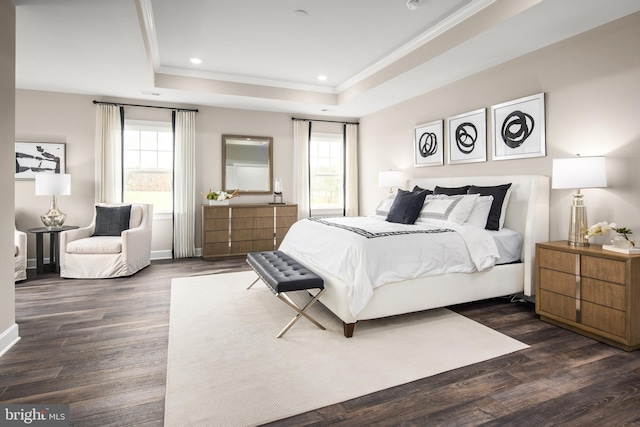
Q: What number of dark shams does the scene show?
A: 3